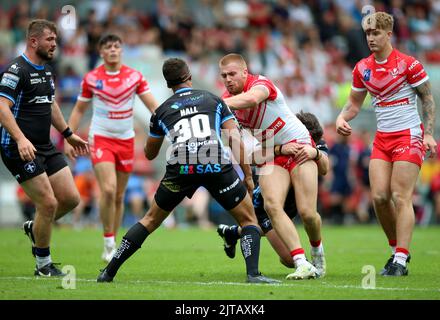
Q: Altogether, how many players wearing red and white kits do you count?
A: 3